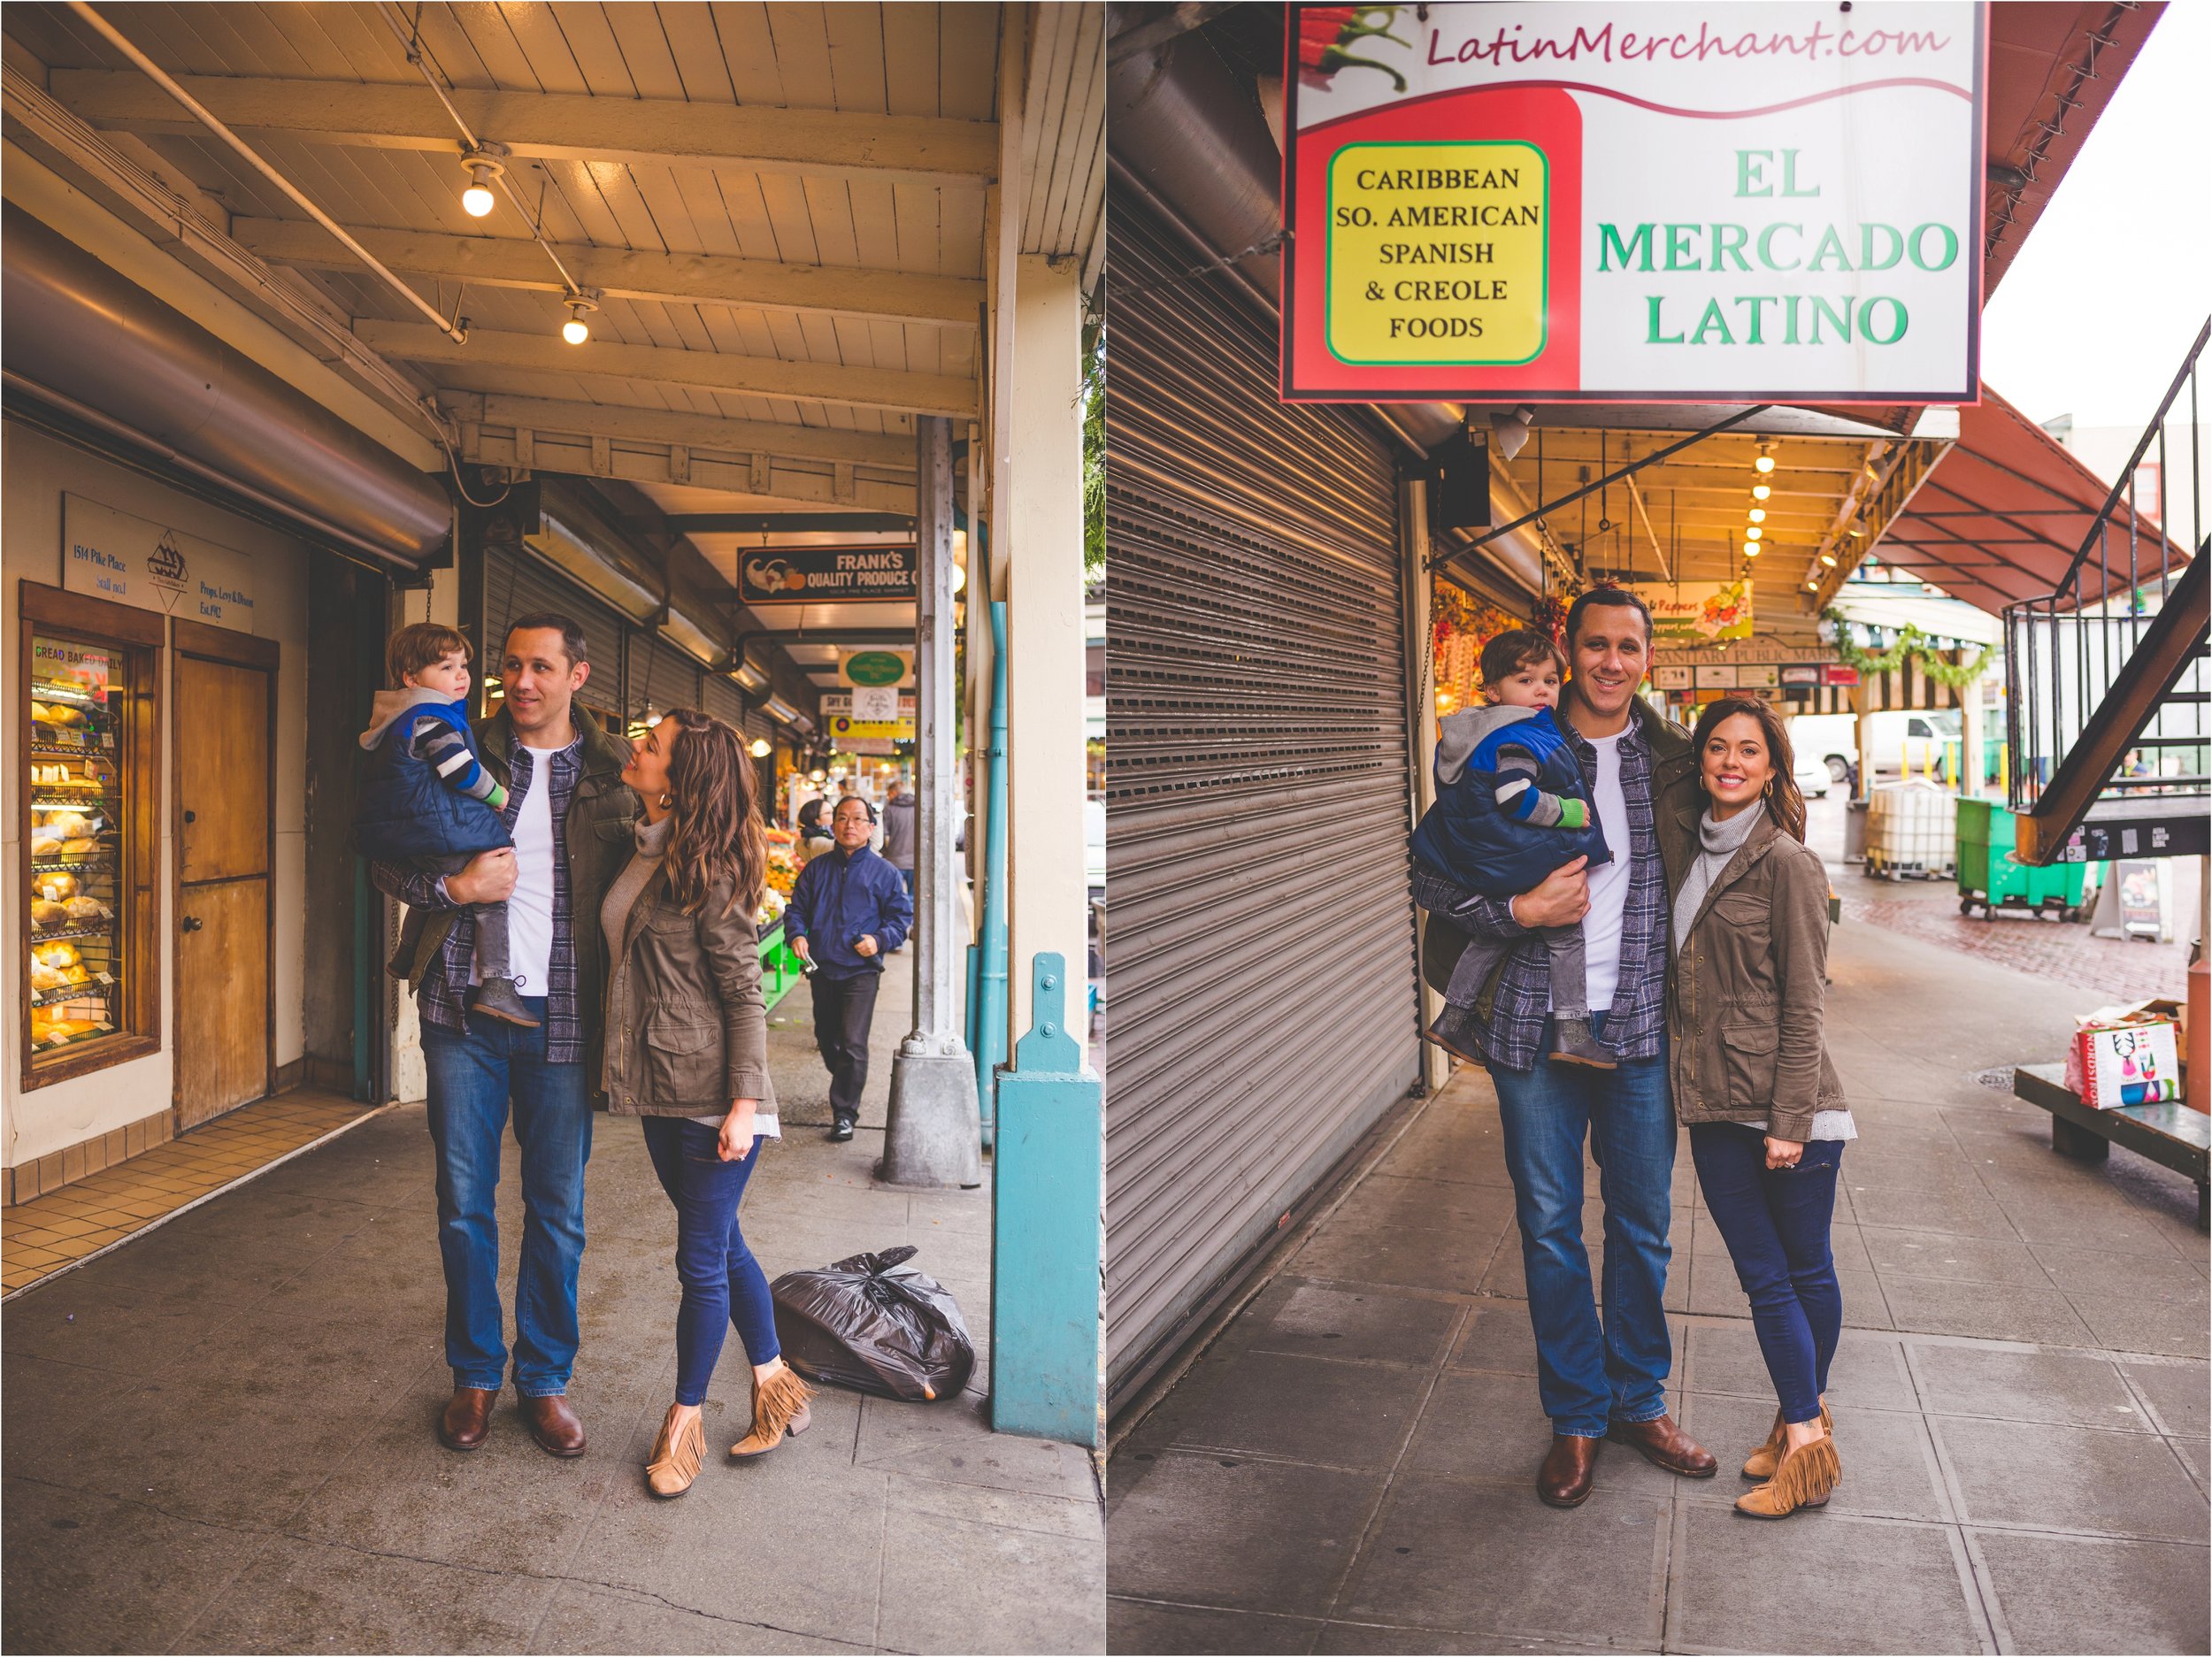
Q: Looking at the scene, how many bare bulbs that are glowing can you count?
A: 7